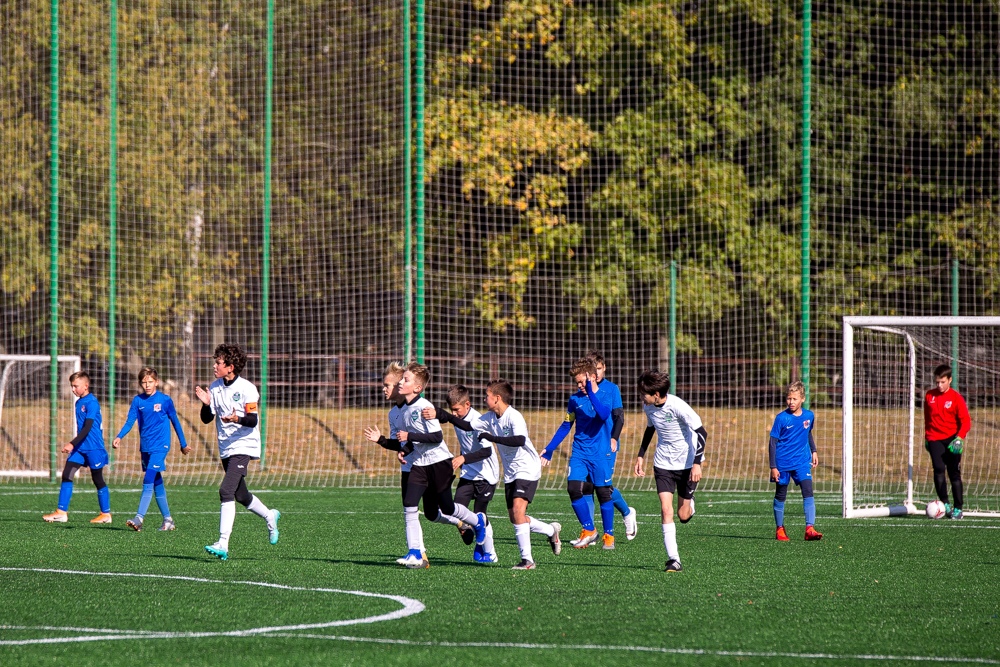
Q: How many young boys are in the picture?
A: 12